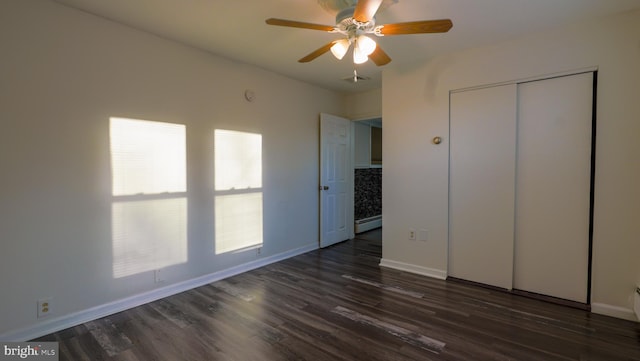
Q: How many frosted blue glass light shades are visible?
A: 0